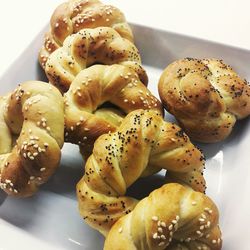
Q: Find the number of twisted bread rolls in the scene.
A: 7